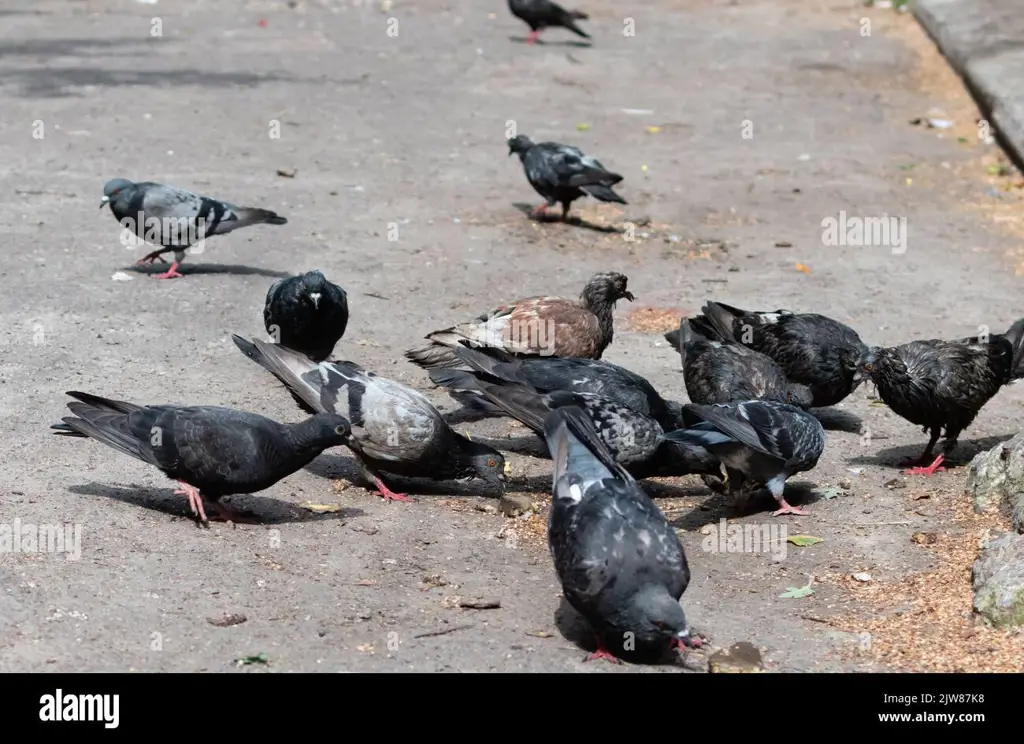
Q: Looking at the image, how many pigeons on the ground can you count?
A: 14